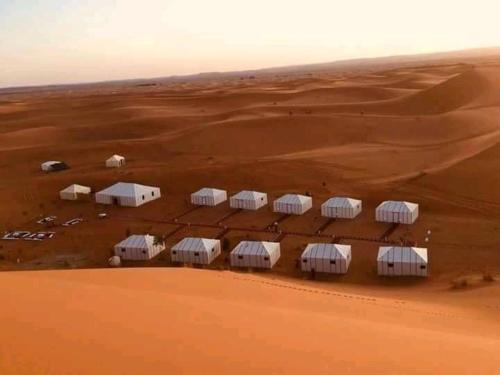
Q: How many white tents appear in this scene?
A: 14